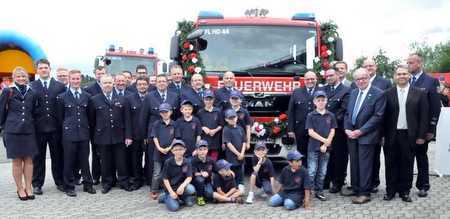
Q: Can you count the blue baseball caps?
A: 11